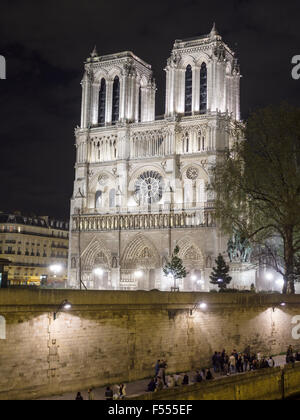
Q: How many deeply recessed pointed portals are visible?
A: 3